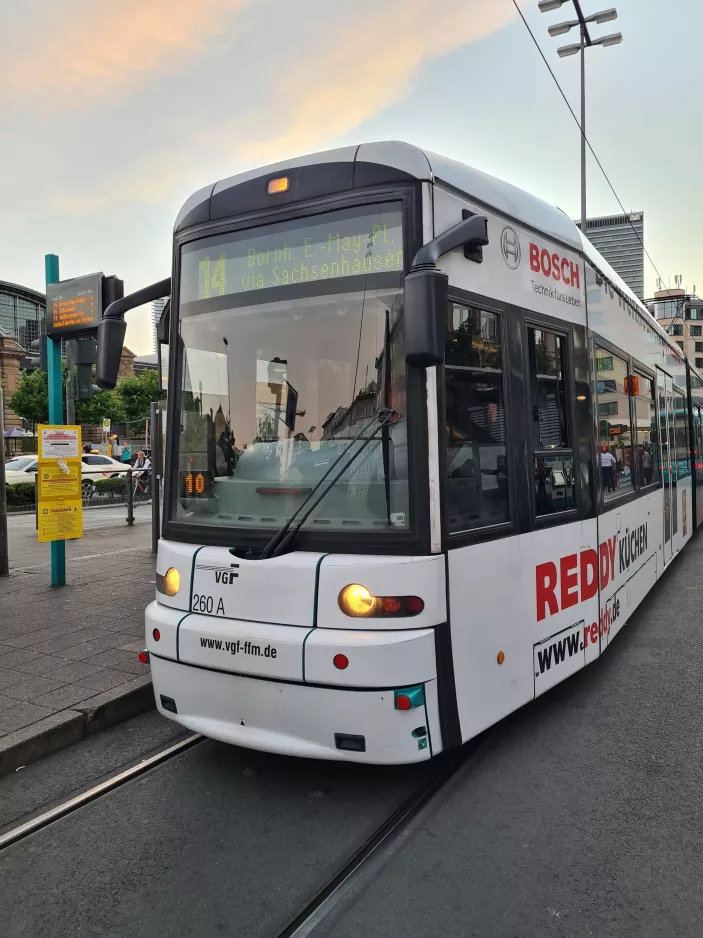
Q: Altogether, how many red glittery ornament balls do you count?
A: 0